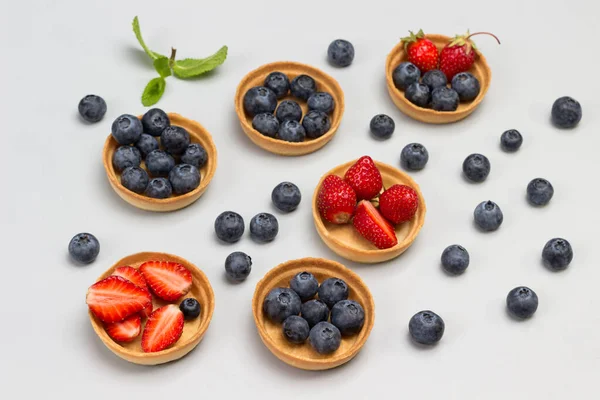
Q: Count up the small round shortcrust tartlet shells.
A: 6